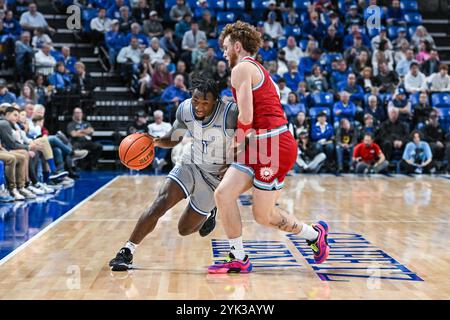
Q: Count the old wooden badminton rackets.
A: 0